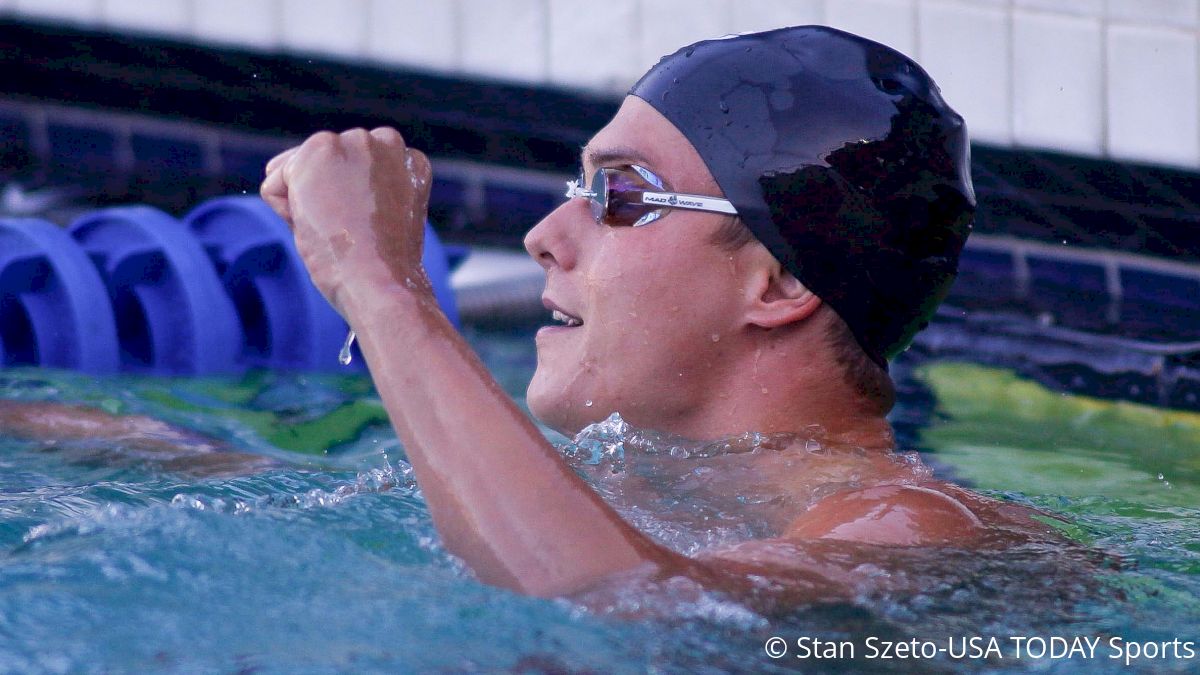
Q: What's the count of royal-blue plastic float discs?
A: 4